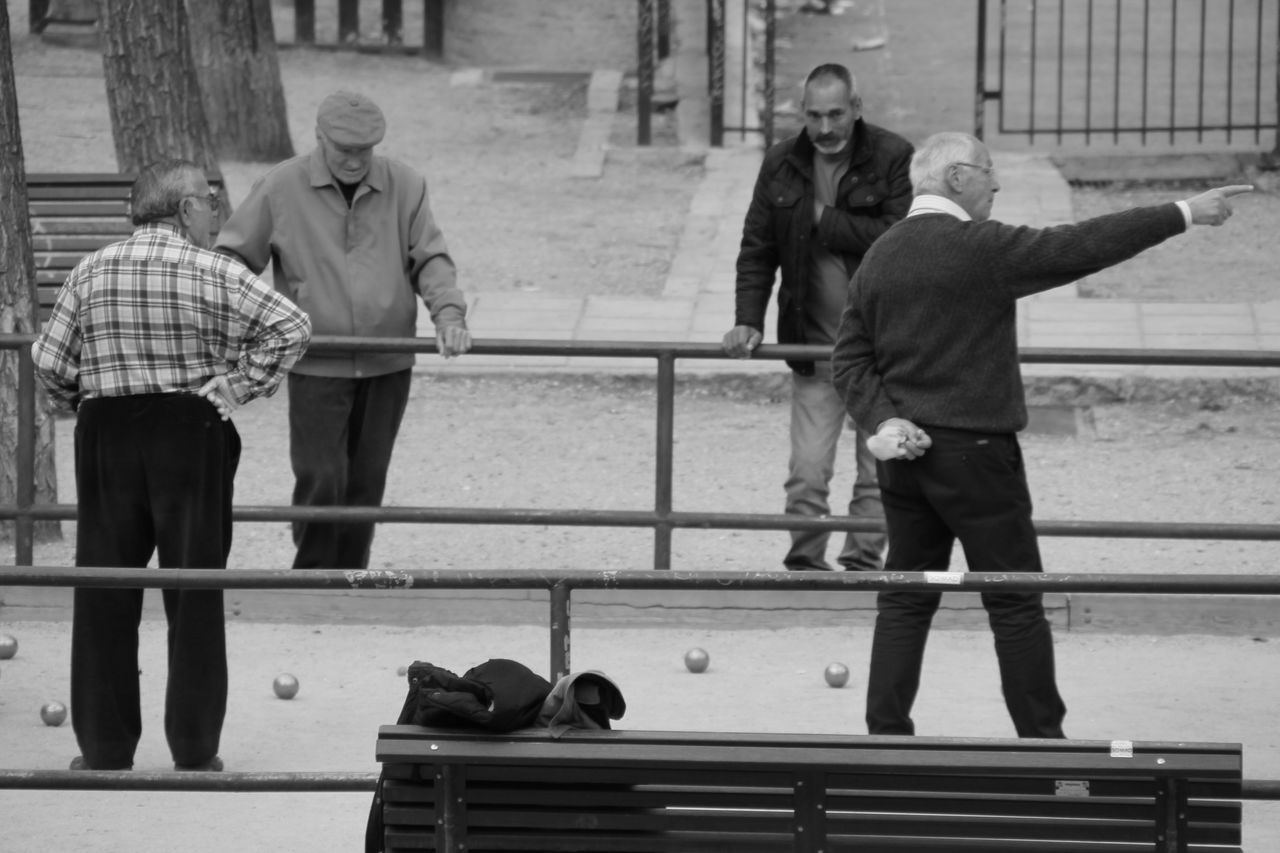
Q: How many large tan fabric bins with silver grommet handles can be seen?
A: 0